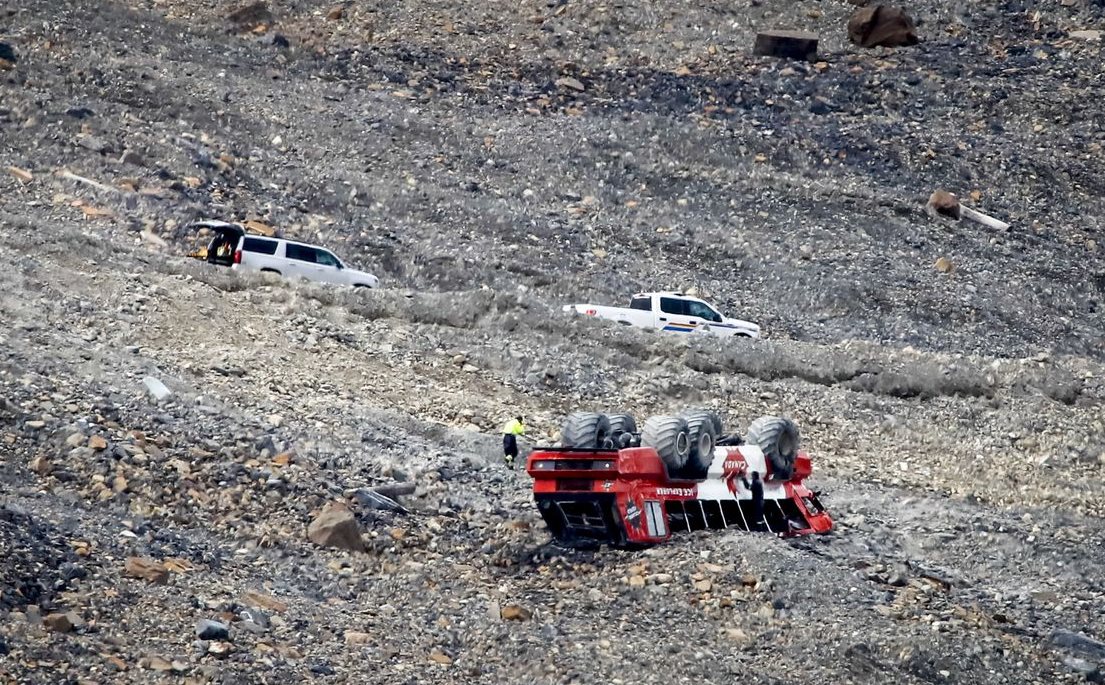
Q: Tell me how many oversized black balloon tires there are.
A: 6